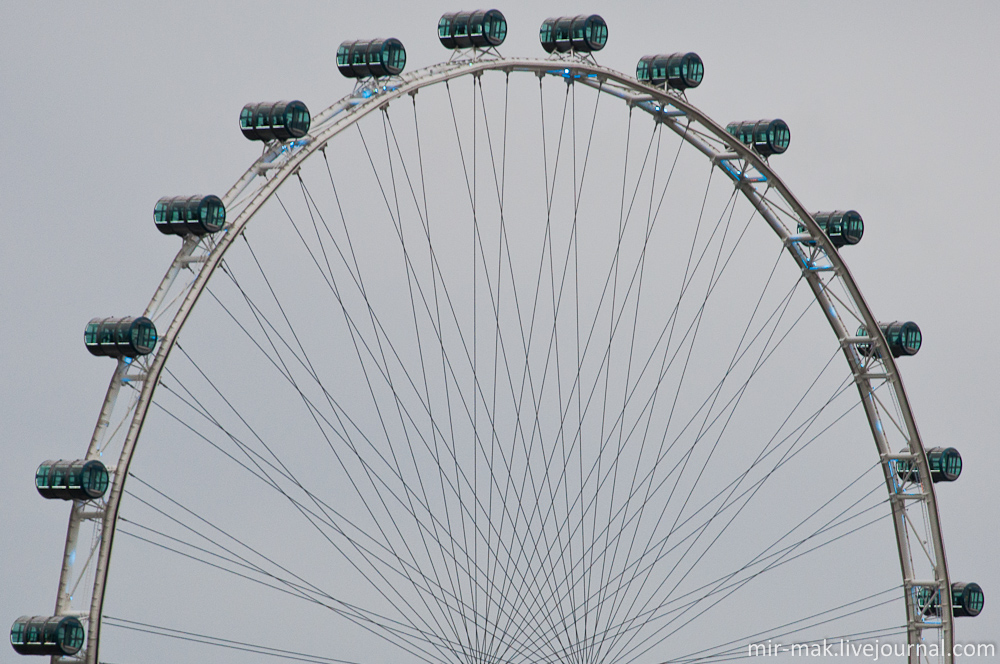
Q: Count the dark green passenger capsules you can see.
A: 14